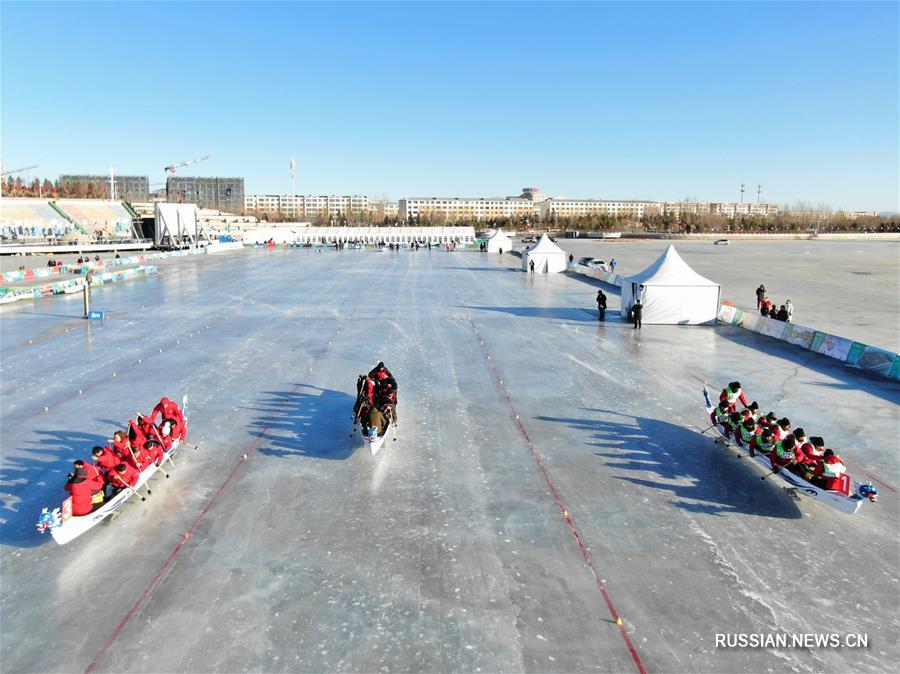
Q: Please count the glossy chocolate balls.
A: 0